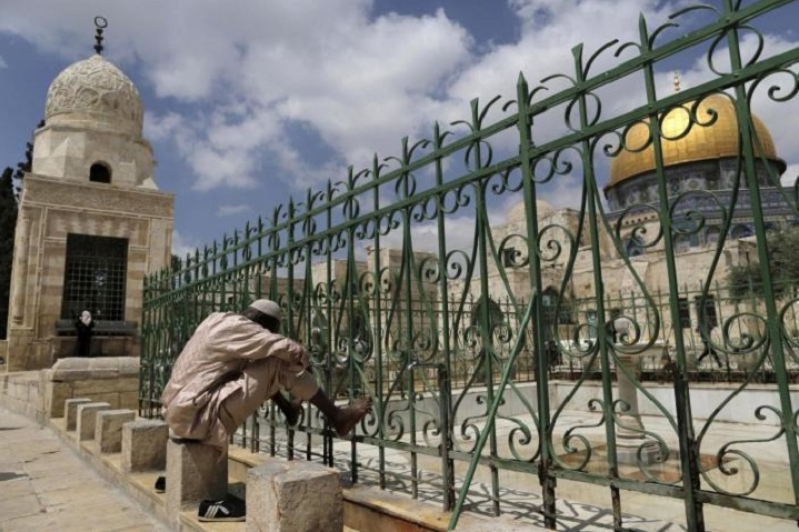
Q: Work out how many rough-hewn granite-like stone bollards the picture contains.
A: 6